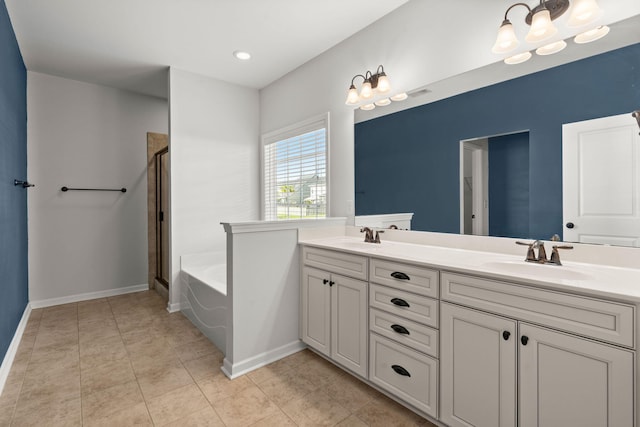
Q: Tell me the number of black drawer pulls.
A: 4